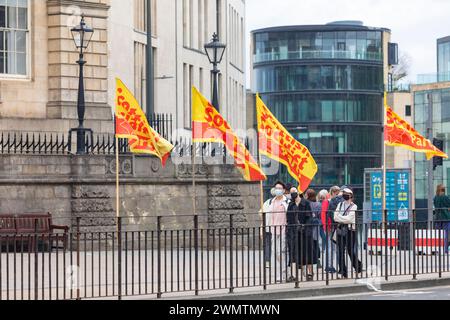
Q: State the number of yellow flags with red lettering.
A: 4